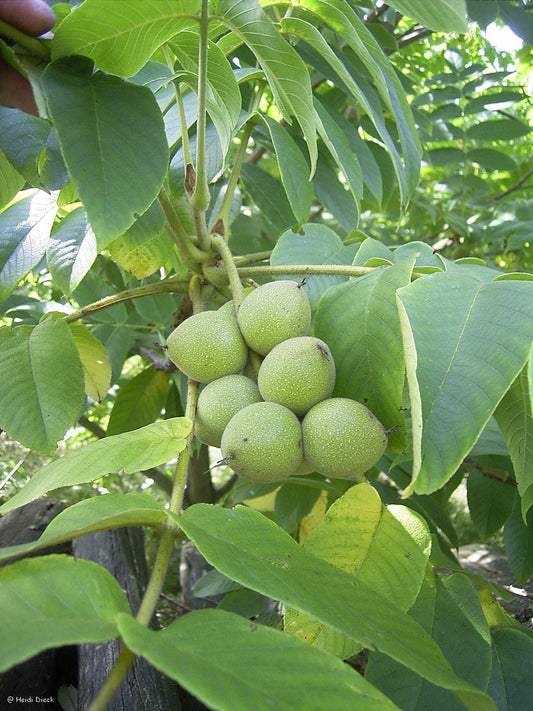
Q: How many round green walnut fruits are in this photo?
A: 6